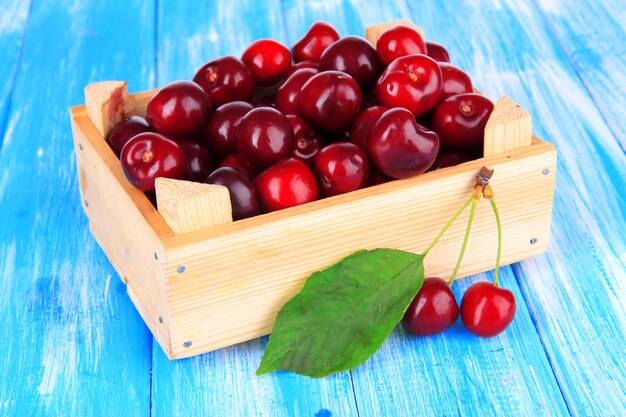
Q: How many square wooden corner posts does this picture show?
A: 4